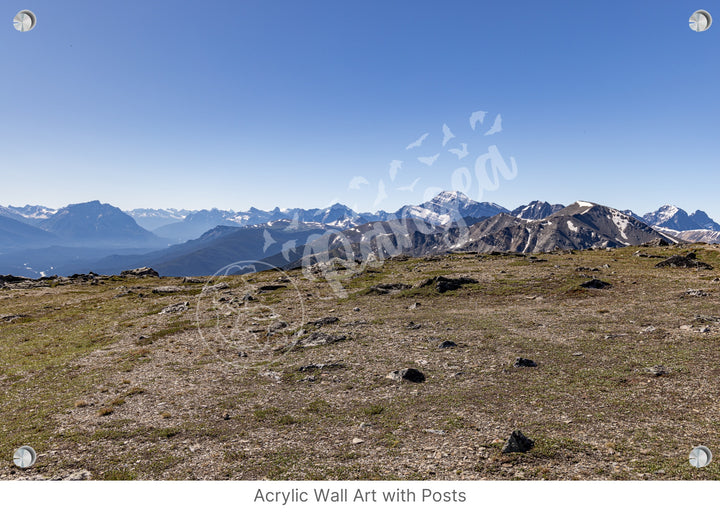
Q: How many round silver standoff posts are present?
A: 4